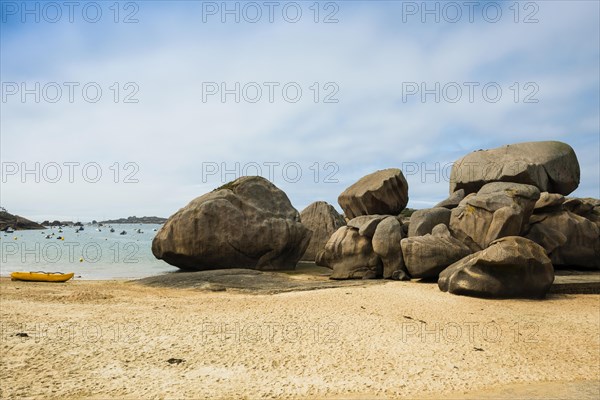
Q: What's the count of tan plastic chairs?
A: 0